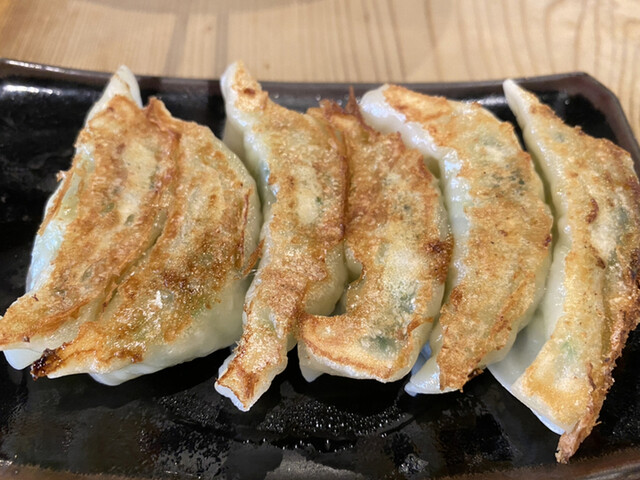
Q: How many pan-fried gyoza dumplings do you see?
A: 6